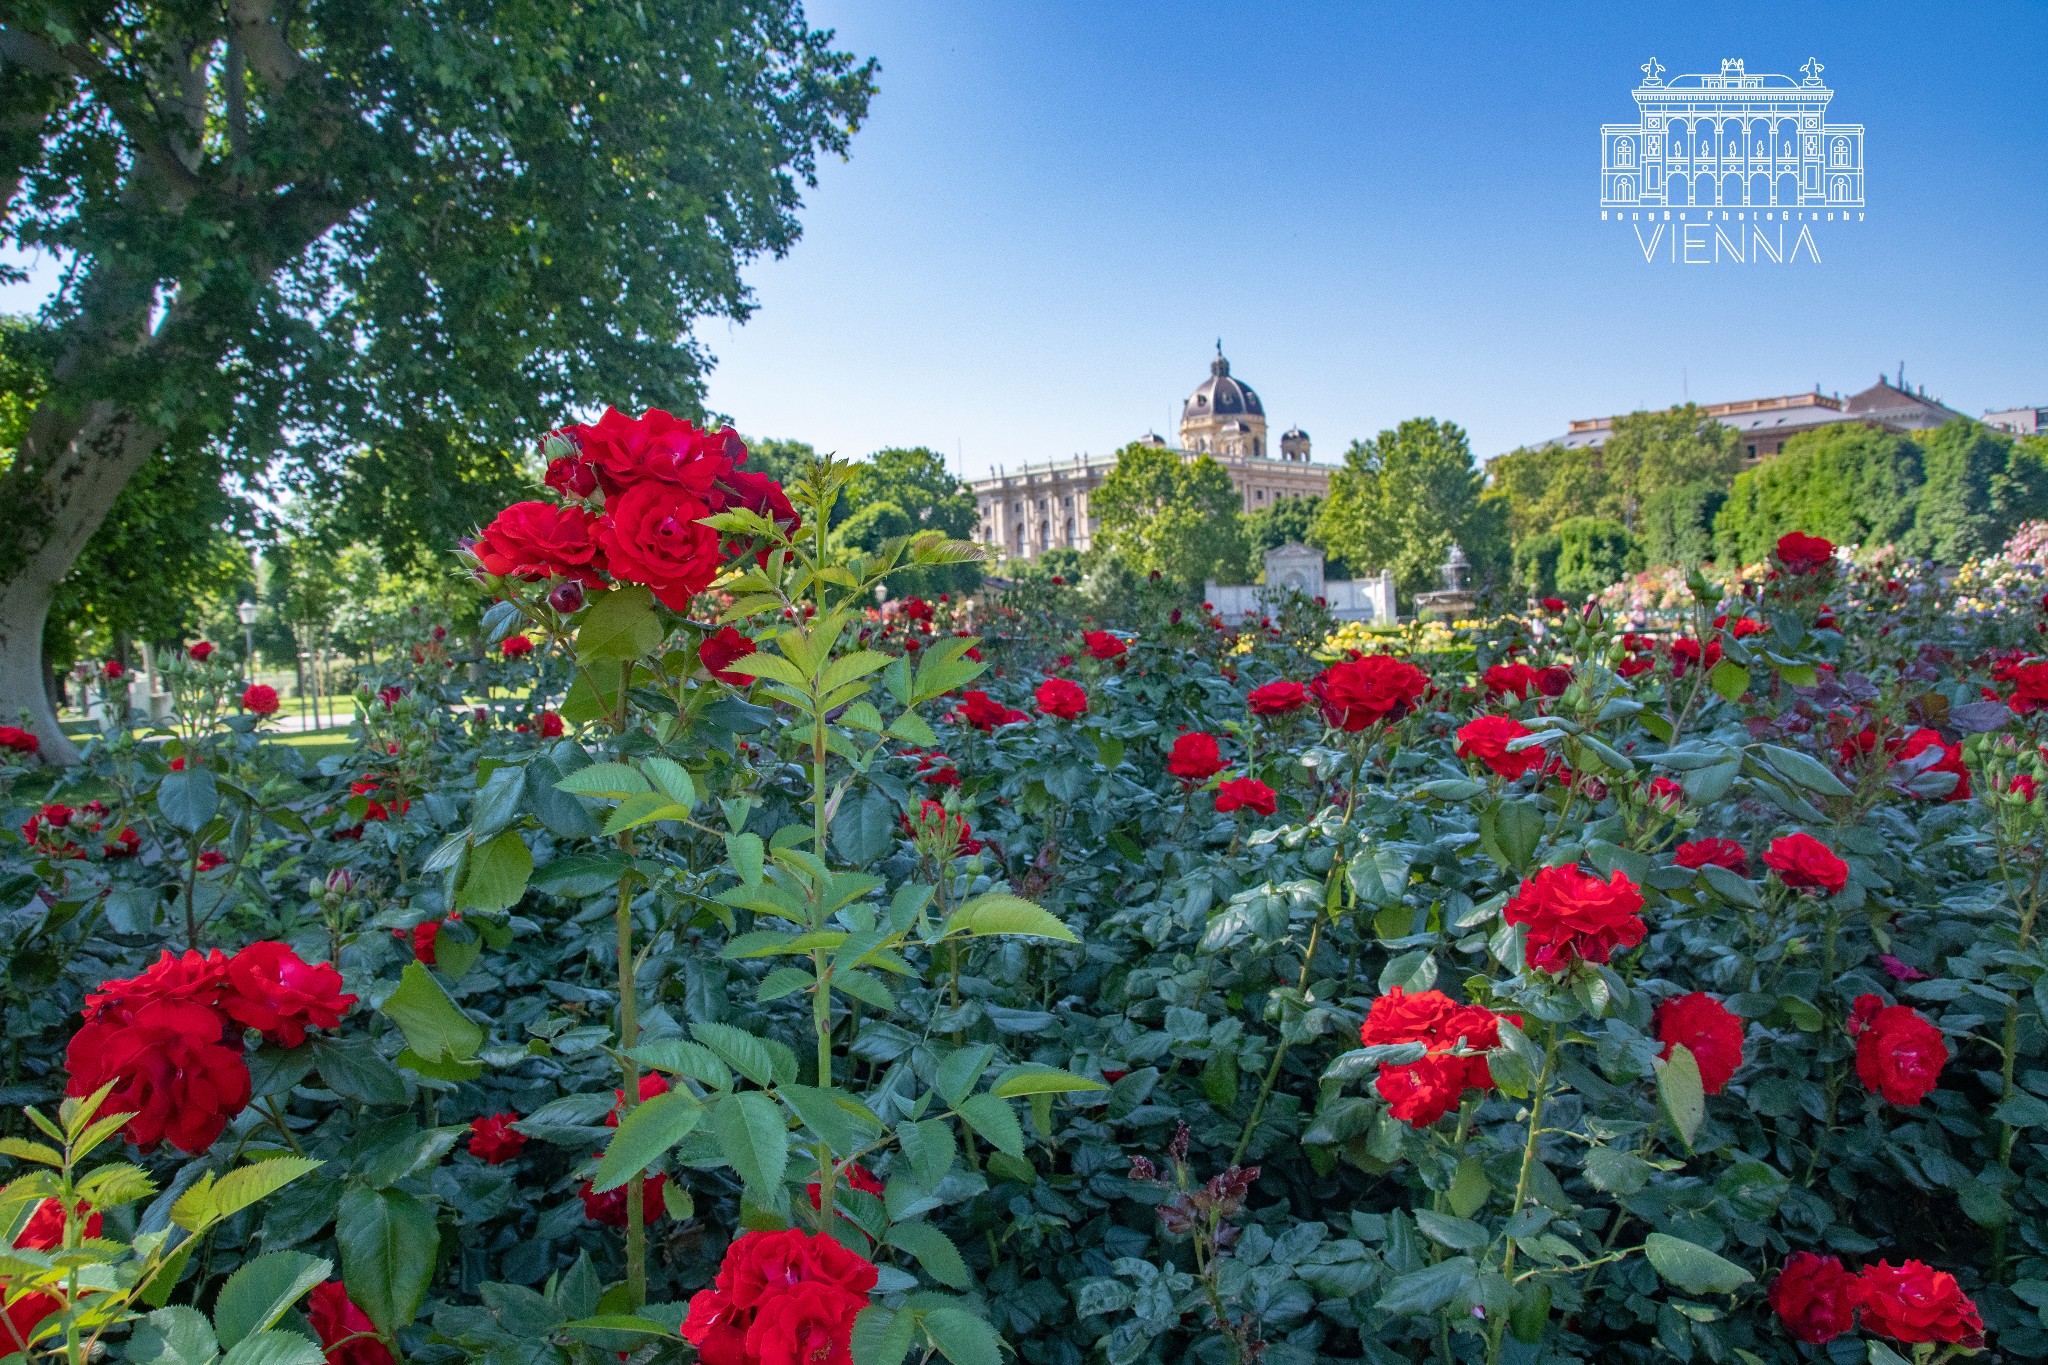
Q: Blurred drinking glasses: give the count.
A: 0